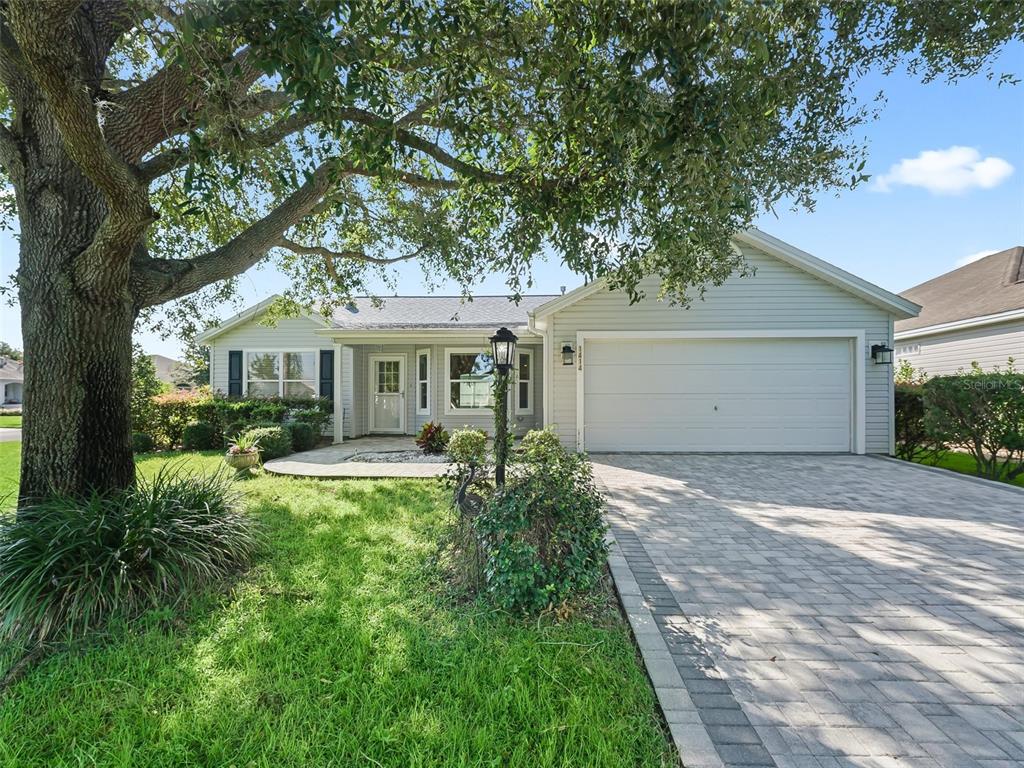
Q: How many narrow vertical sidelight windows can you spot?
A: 2